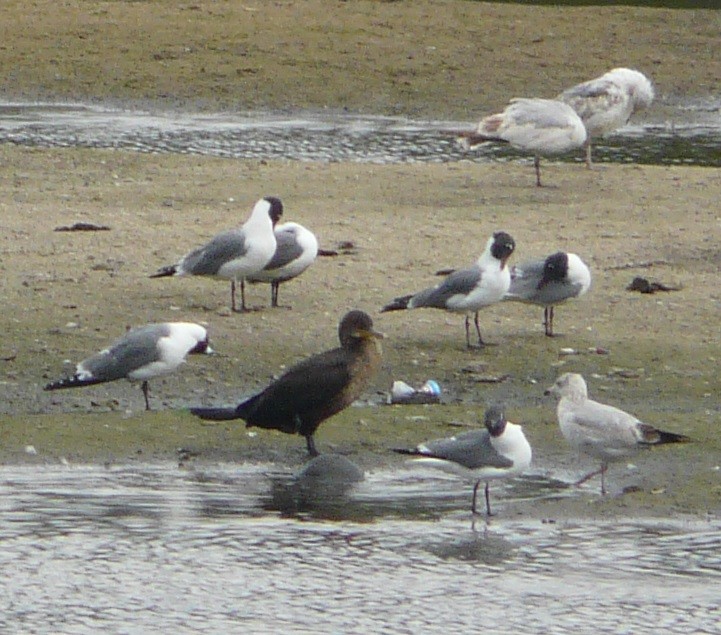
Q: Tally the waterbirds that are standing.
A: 10